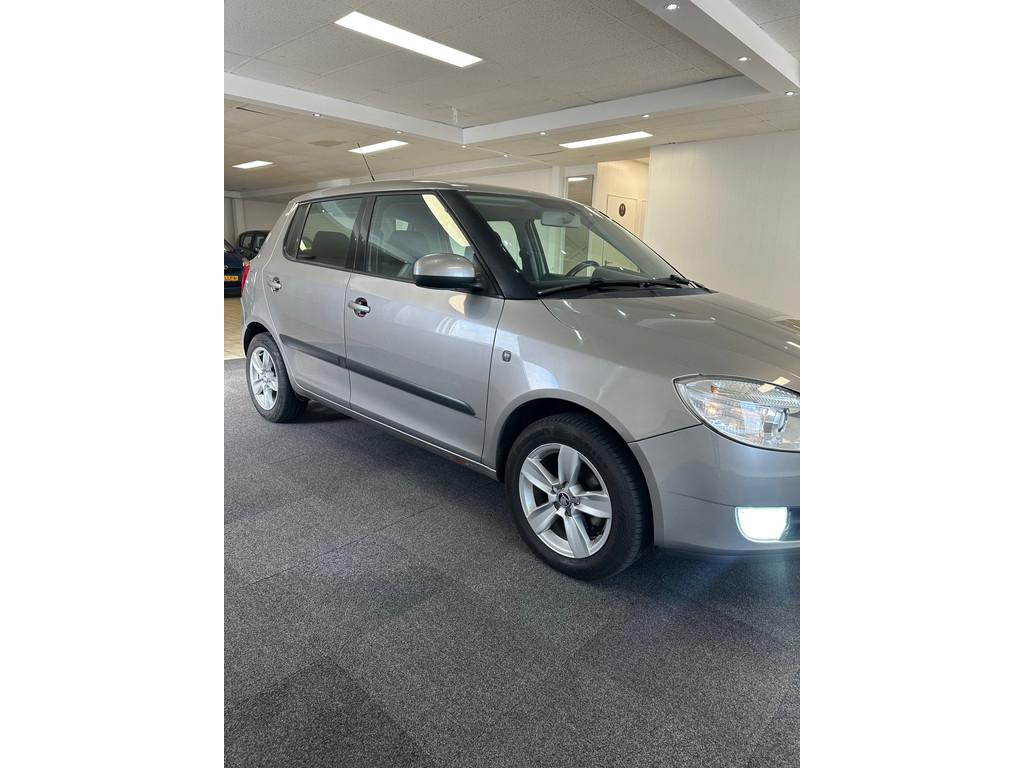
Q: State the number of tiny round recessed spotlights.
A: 9